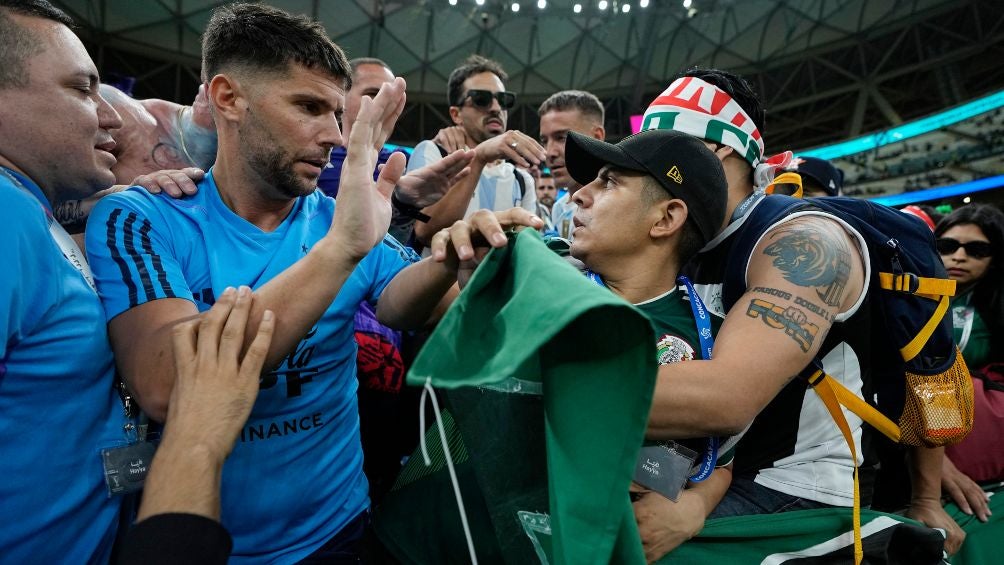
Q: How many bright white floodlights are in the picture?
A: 9